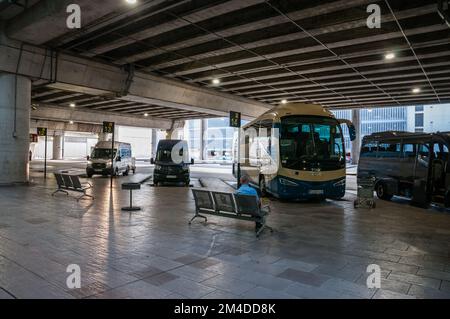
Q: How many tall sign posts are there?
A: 3